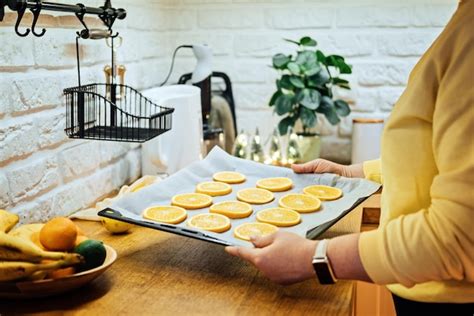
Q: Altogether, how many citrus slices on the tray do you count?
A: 12